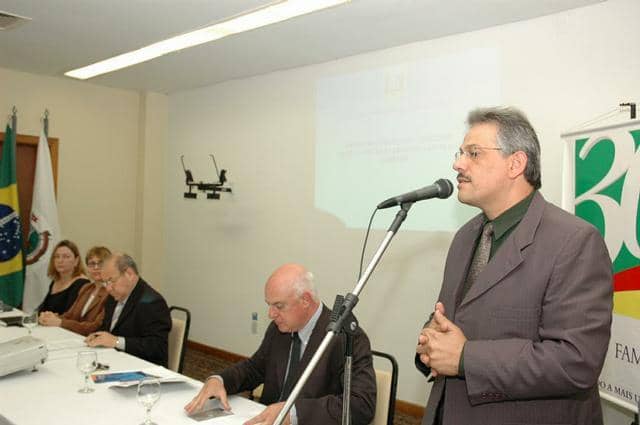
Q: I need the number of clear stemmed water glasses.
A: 3